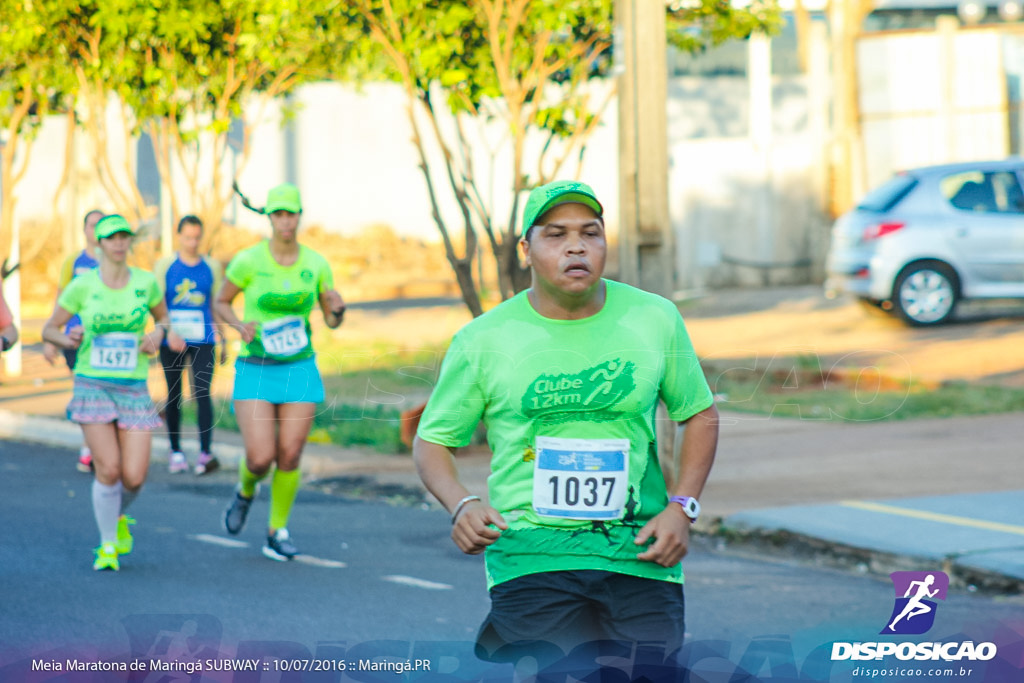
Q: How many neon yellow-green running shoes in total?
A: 2